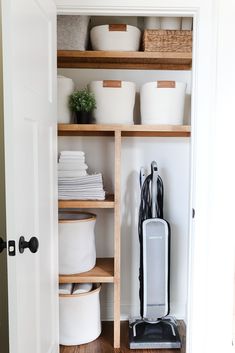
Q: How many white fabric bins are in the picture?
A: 6